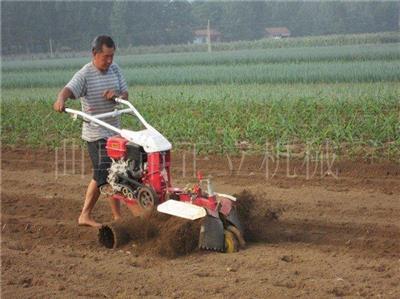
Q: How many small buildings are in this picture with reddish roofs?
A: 2